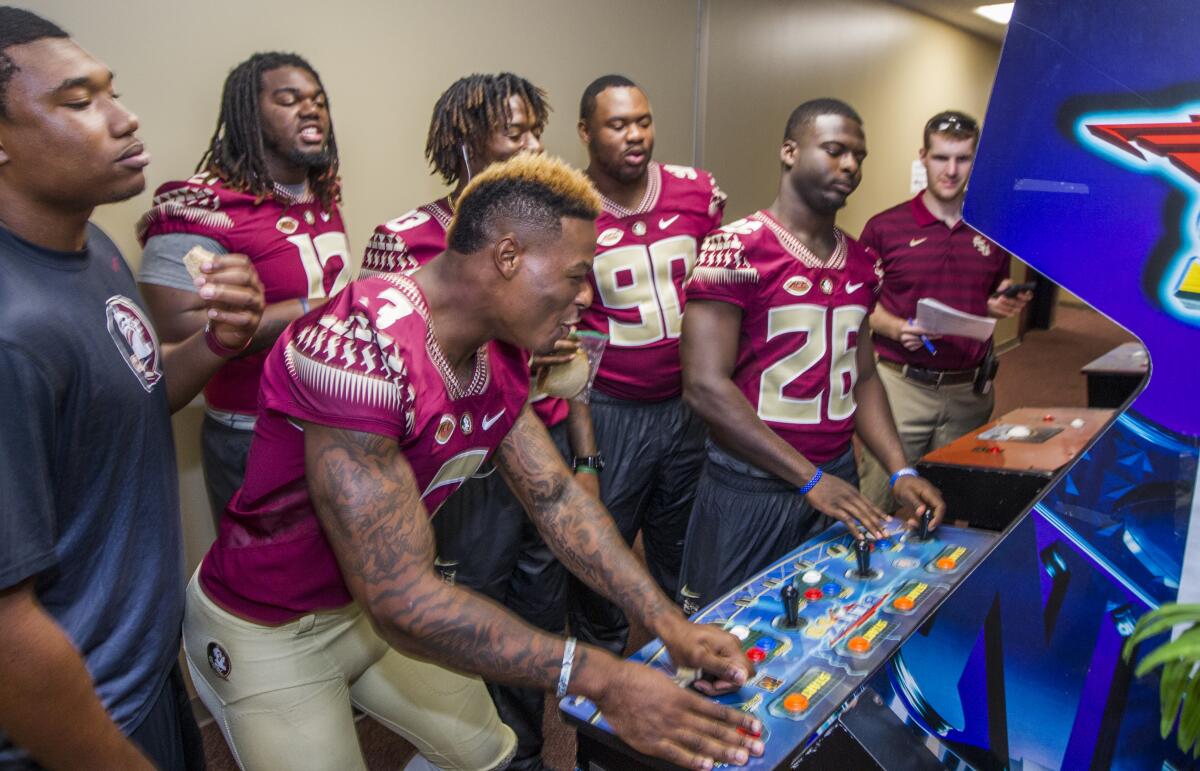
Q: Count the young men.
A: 7